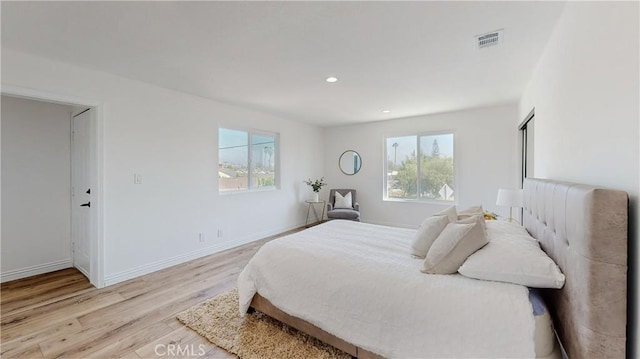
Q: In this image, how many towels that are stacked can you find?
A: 0